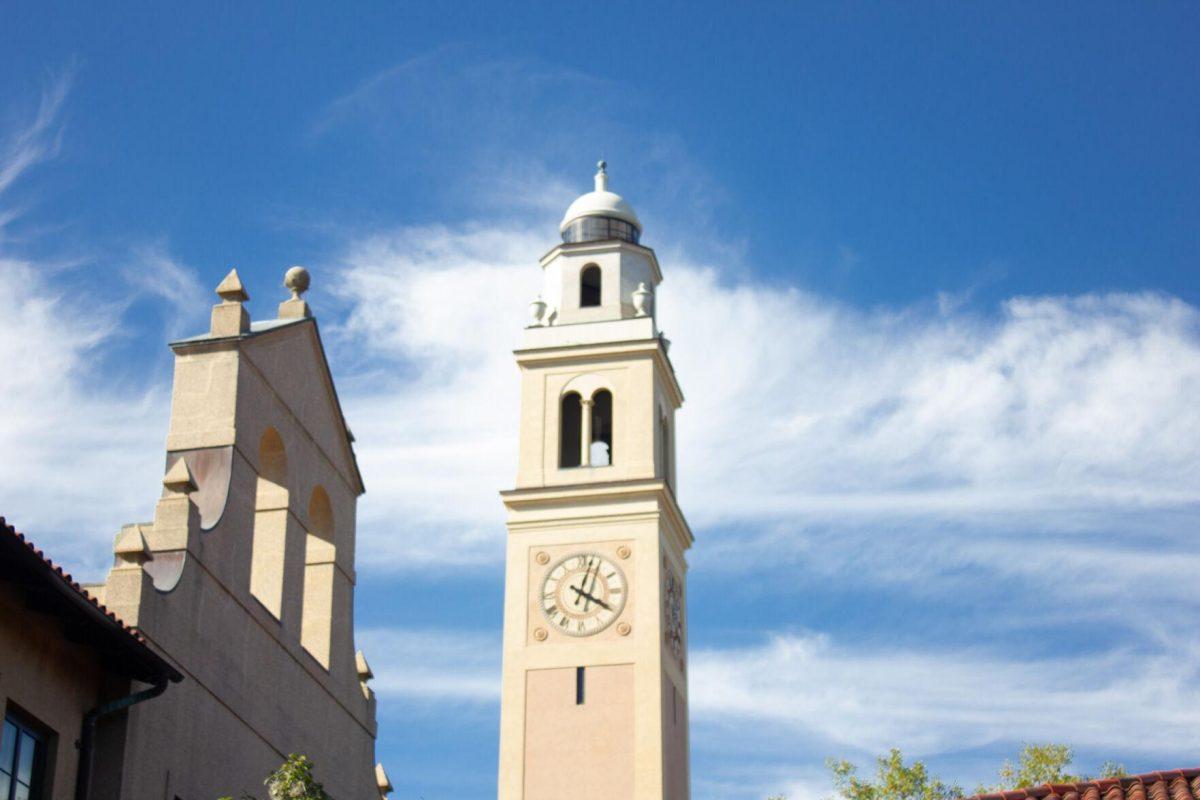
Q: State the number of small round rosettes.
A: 4